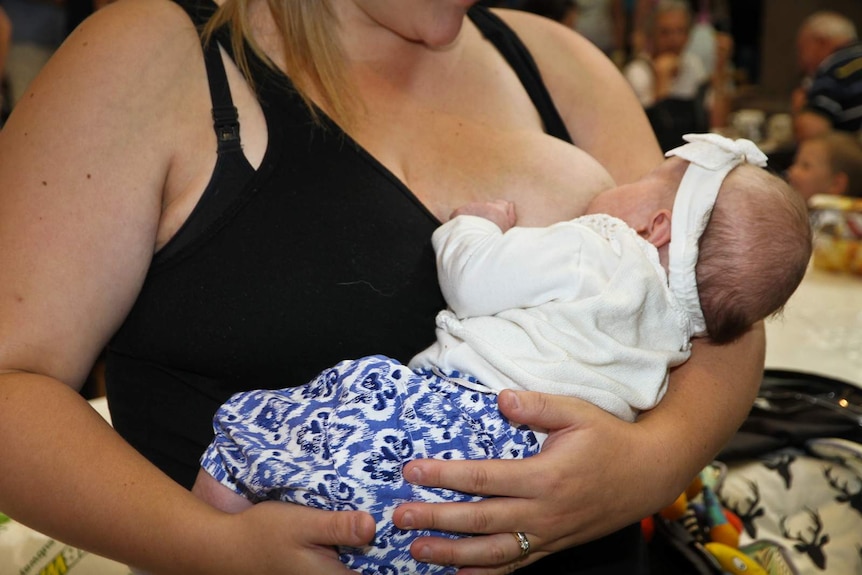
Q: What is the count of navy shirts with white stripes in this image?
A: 1